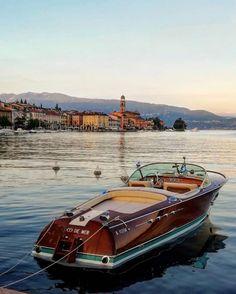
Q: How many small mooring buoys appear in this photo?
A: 3